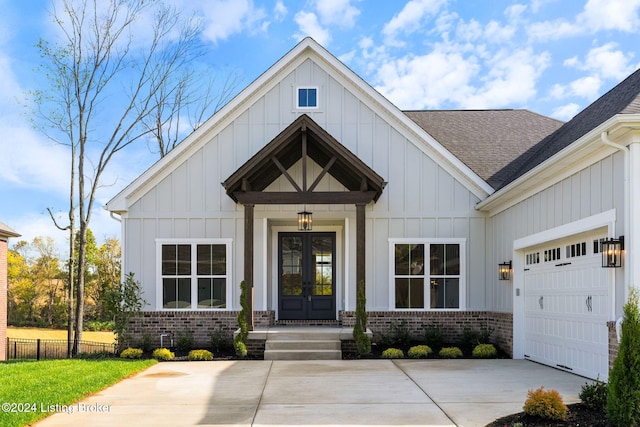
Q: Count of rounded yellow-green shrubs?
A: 7